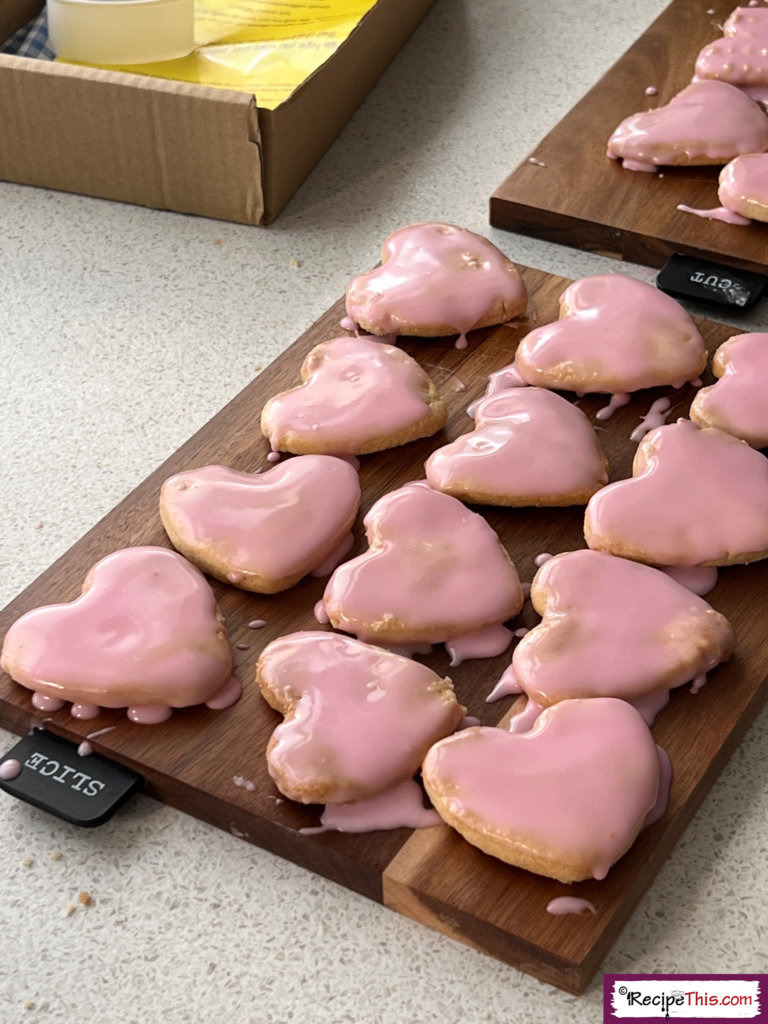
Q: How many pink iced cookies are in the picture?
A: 15